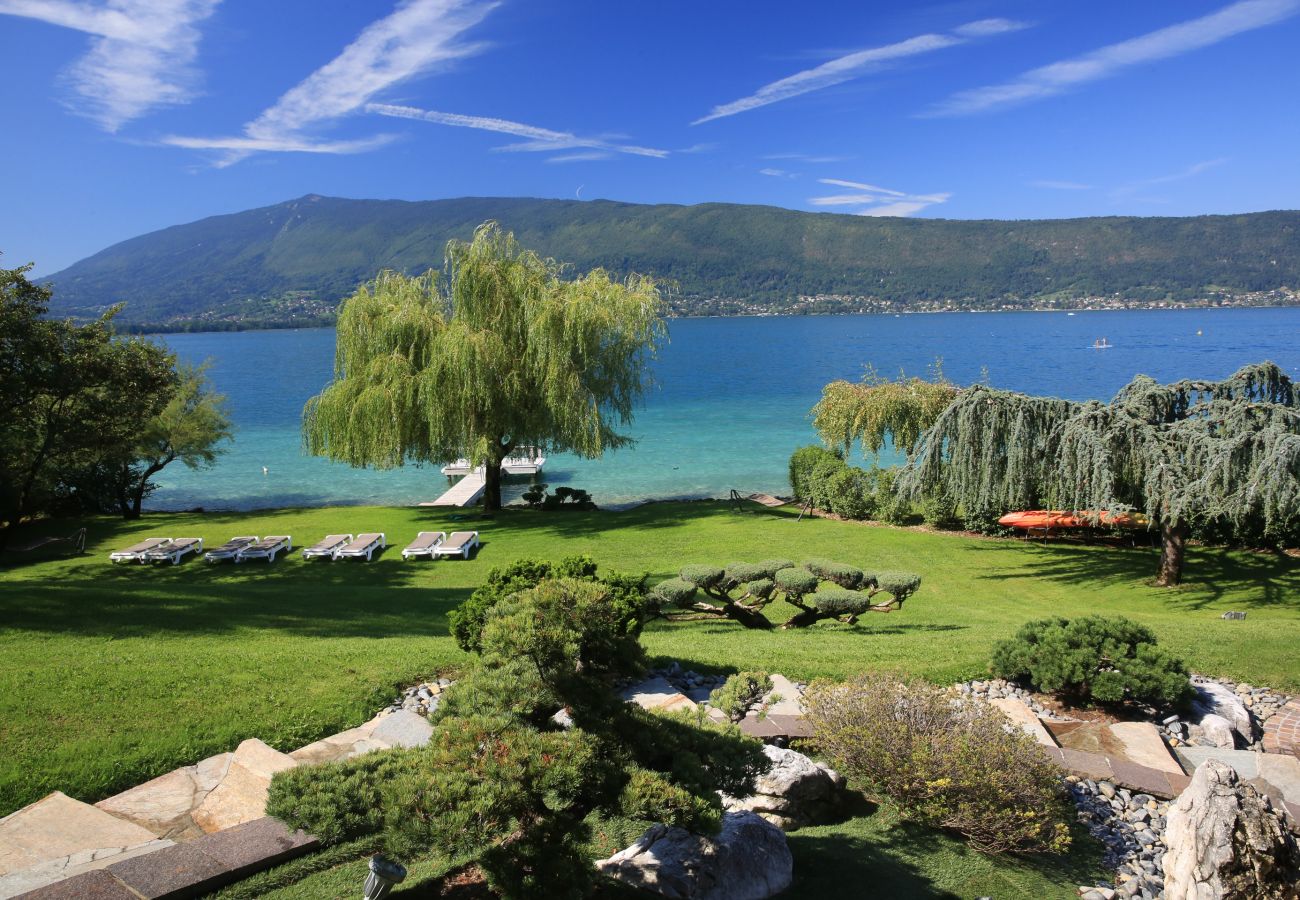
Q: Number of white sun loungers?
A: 8